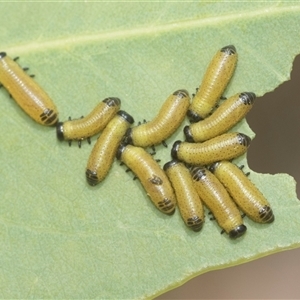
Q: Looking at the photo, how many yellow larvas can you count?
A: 11